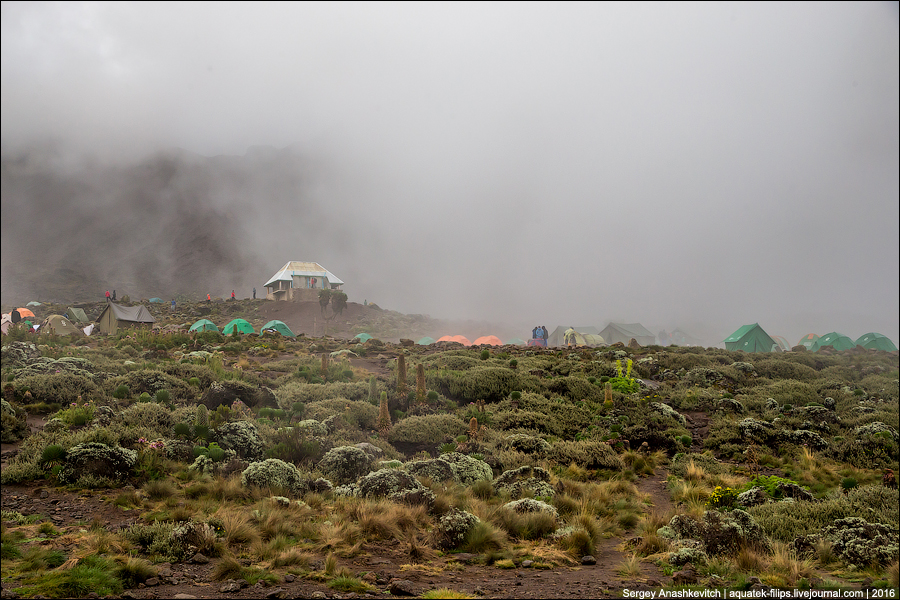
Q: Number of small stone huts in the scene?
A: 1